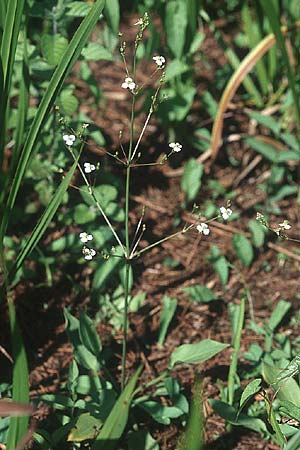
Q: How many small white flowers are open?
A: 10